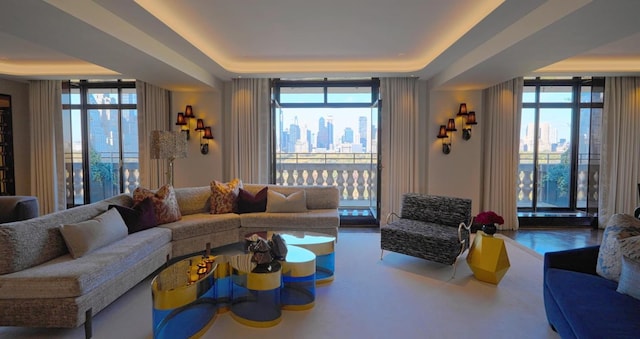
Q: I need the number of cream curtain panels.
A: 6